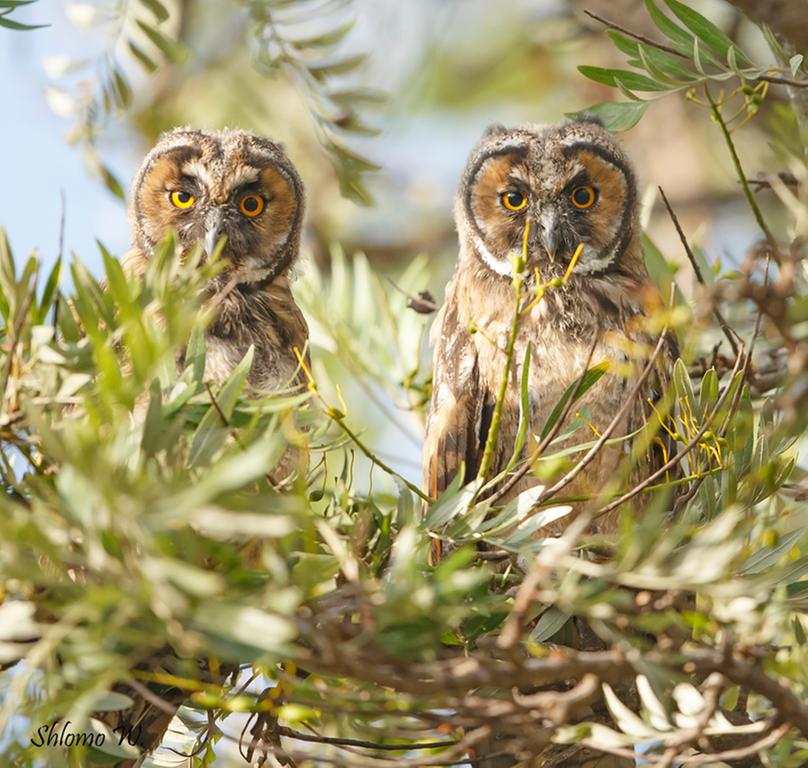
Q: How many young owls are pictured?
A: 2